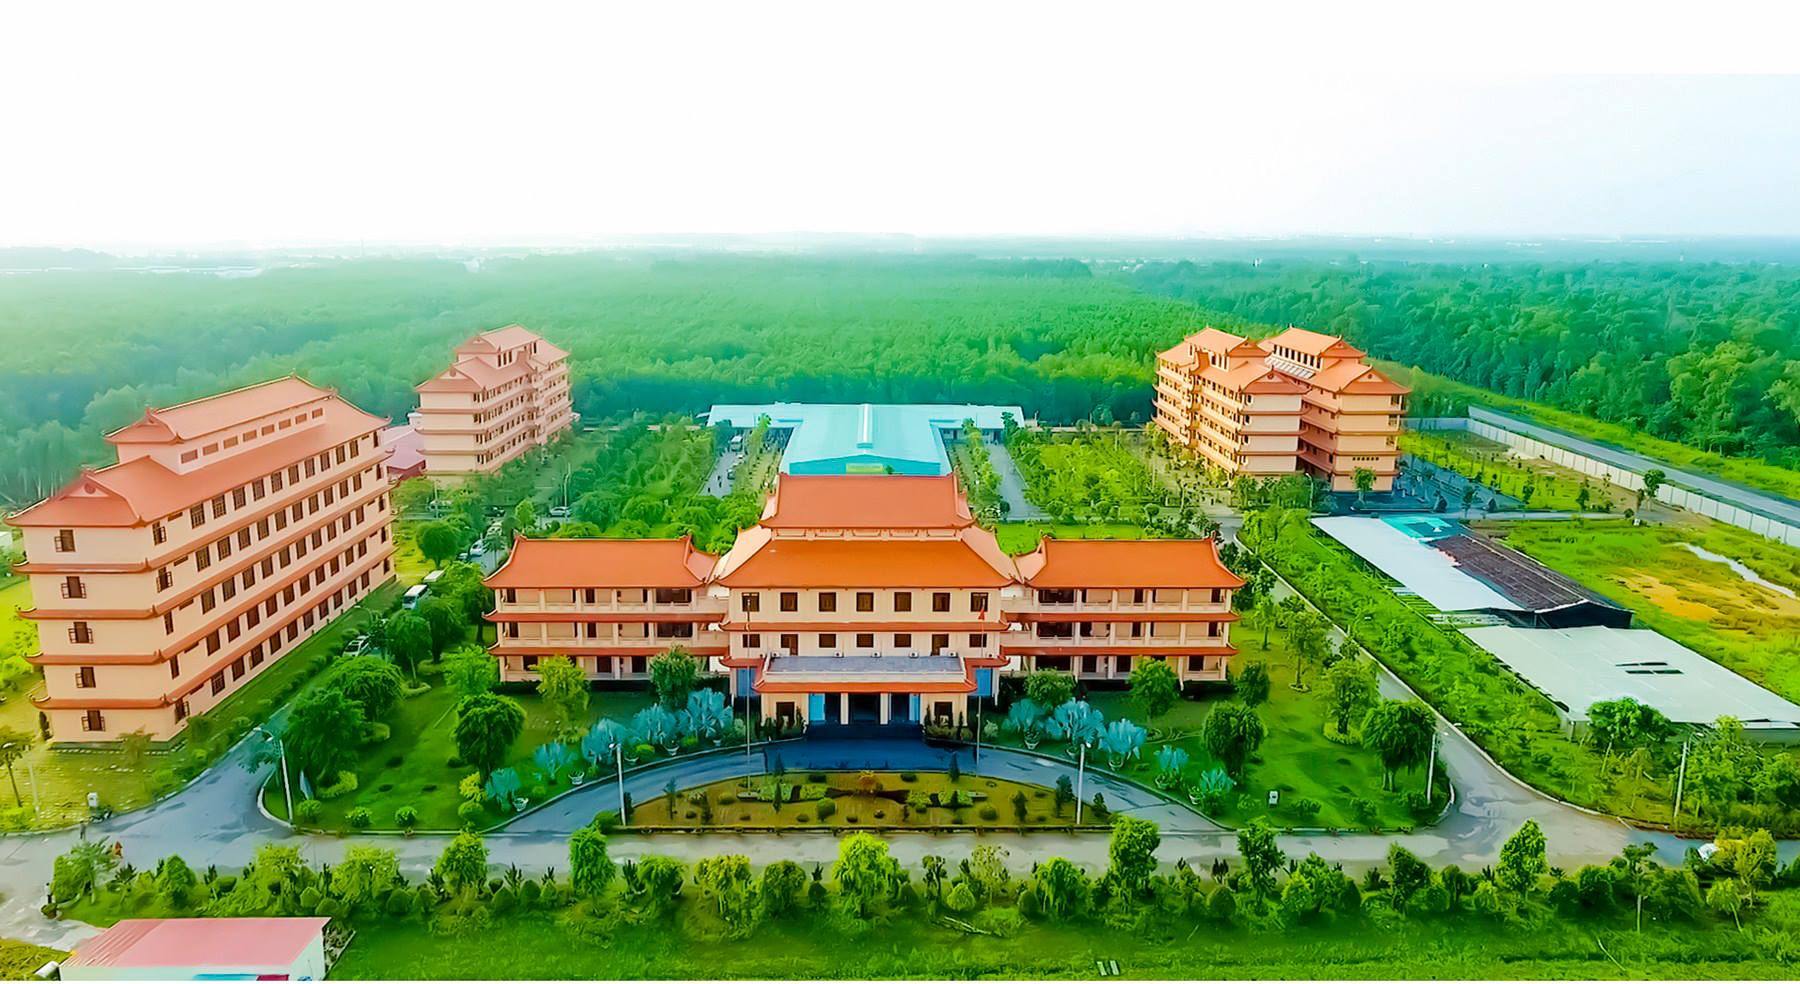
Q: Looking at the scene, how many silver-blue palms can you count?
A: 10